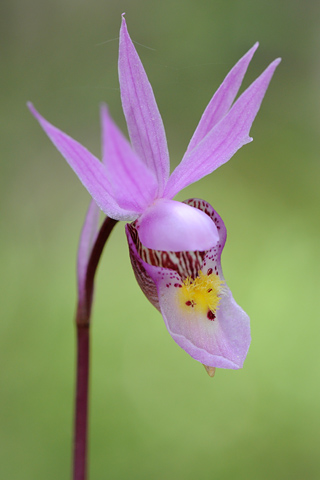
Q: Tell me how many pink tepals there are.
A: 5